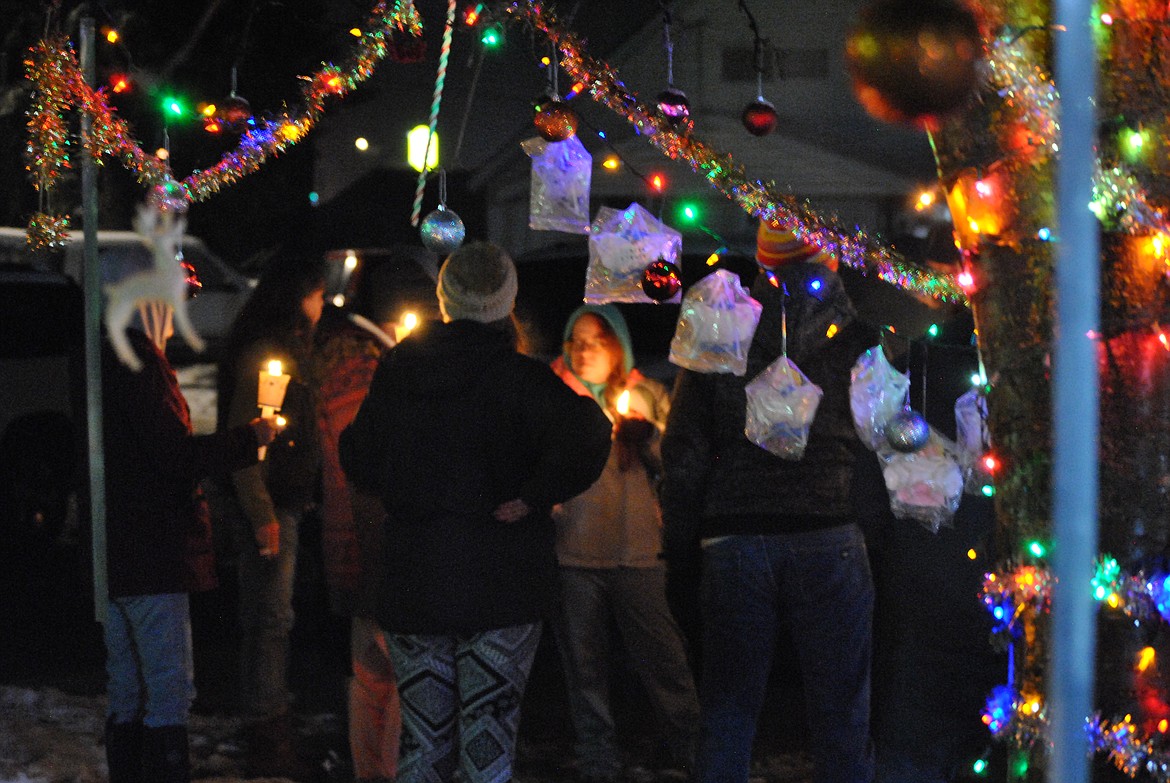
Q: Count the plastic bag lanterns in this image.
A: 7